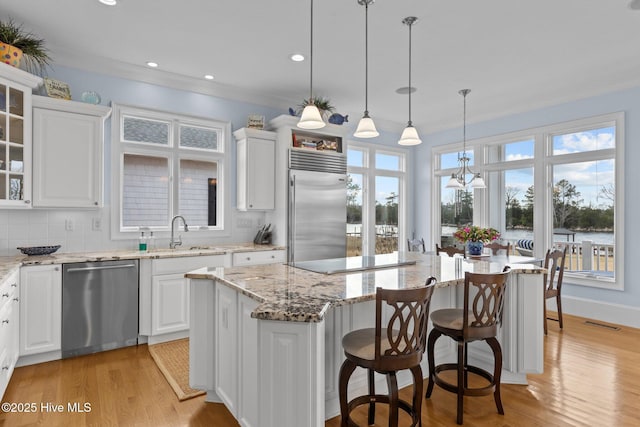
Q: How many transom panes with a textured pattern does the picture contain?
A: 2